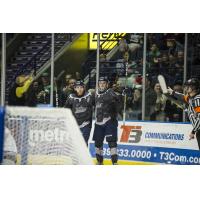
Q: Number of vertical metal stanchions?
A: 5